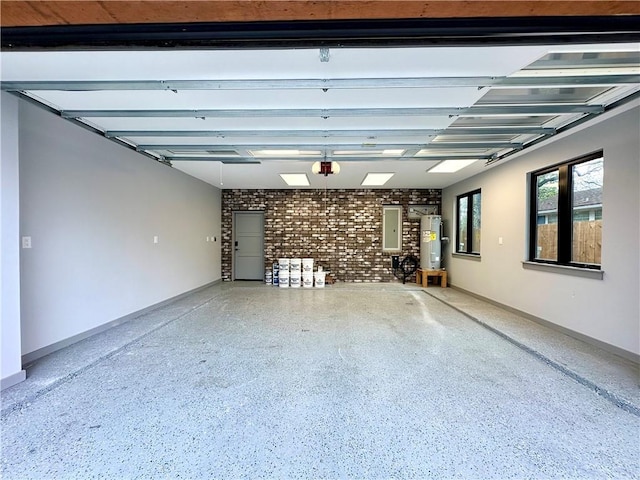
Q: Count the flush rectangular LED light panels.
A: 3